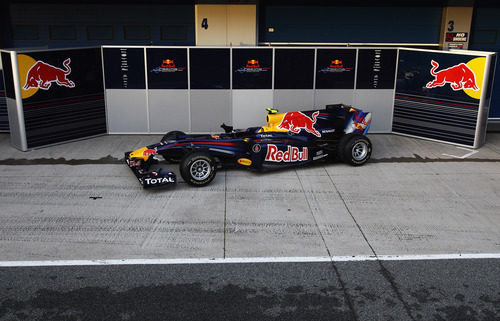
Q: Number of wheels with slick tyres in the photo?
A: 3